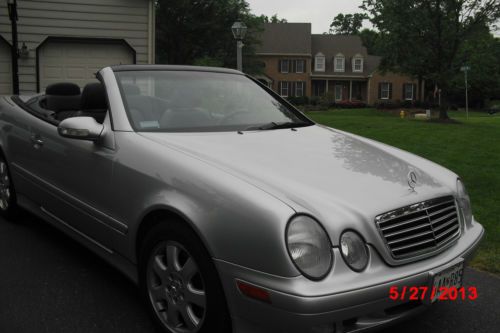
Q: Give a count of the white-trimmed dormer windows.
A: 3